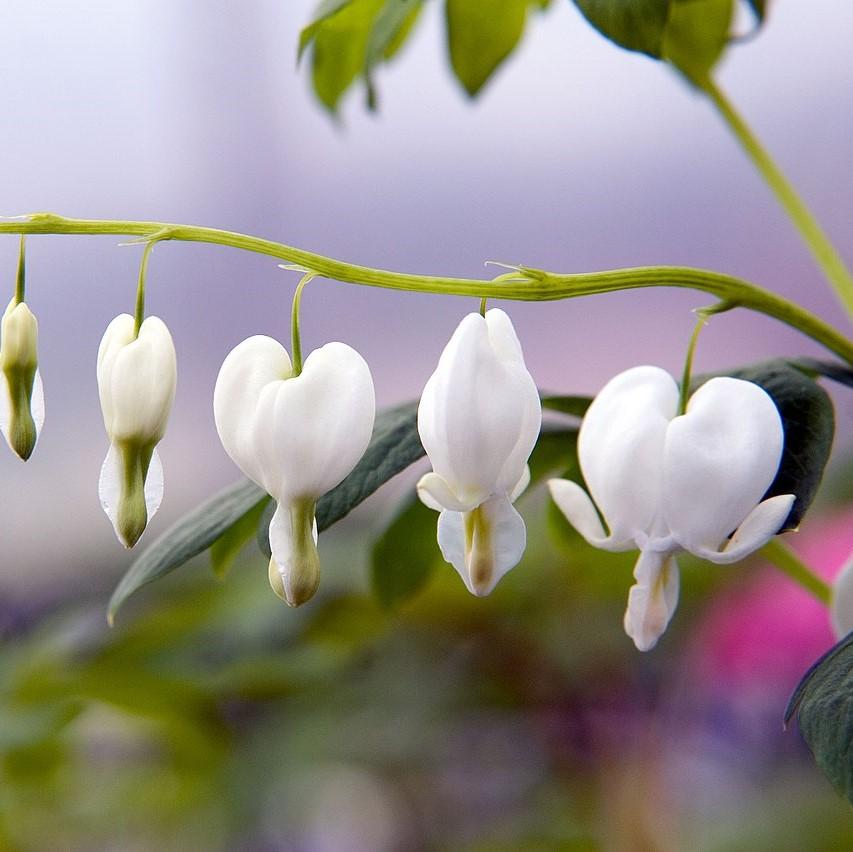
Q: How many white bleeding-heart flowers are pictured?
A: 5